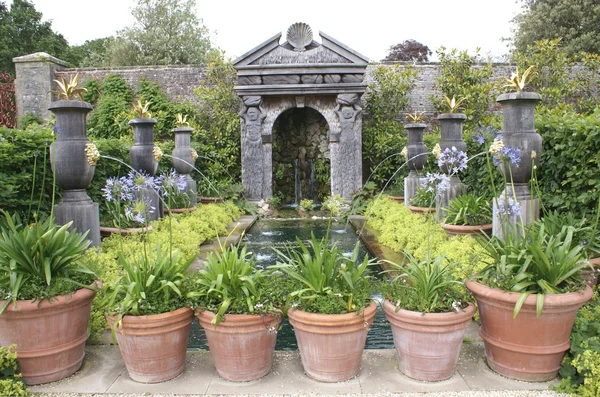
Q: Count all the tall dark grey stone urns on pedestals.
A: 6